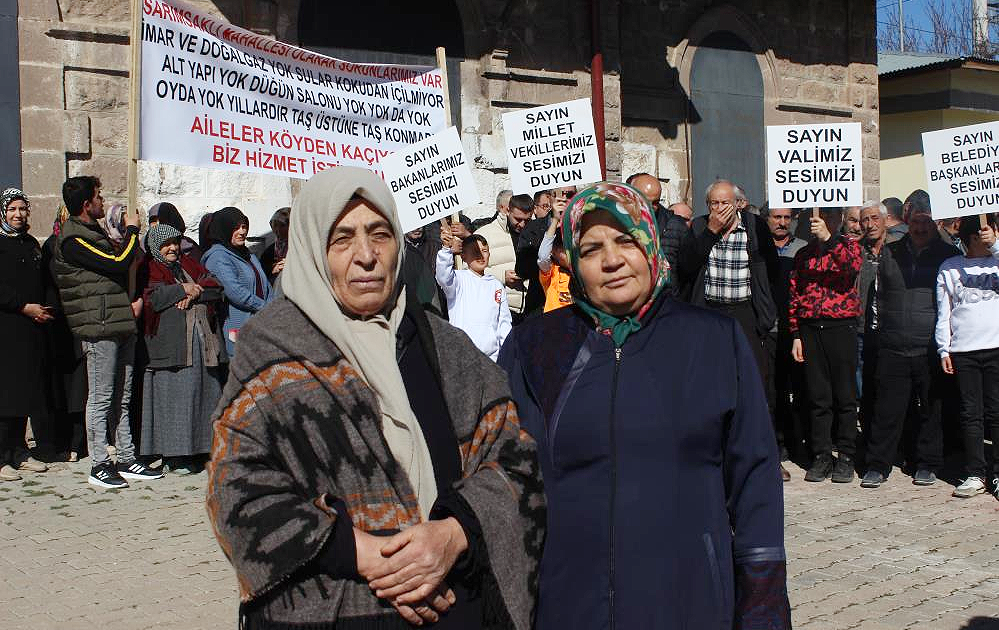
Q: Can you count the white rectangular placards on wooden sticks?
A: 4